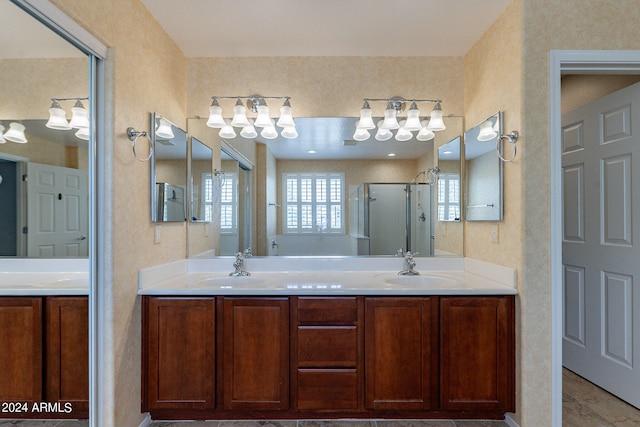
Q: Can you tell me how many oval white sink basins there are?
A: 2